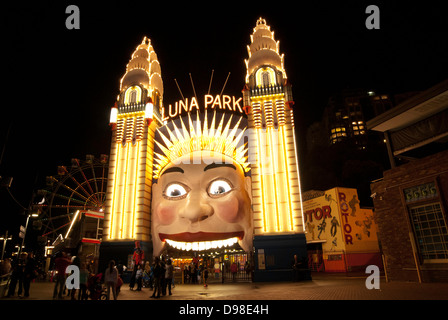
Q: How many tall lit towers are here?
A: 2